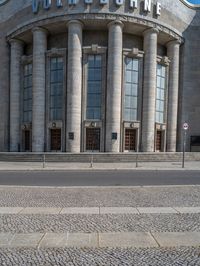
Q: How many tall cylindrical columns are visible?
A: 6